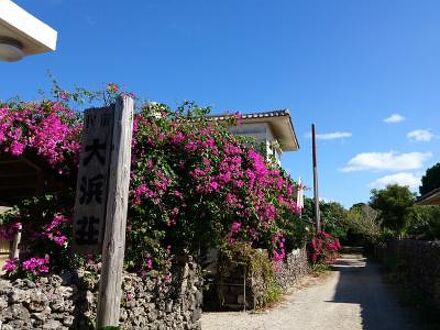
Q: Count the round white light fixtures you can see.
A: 1